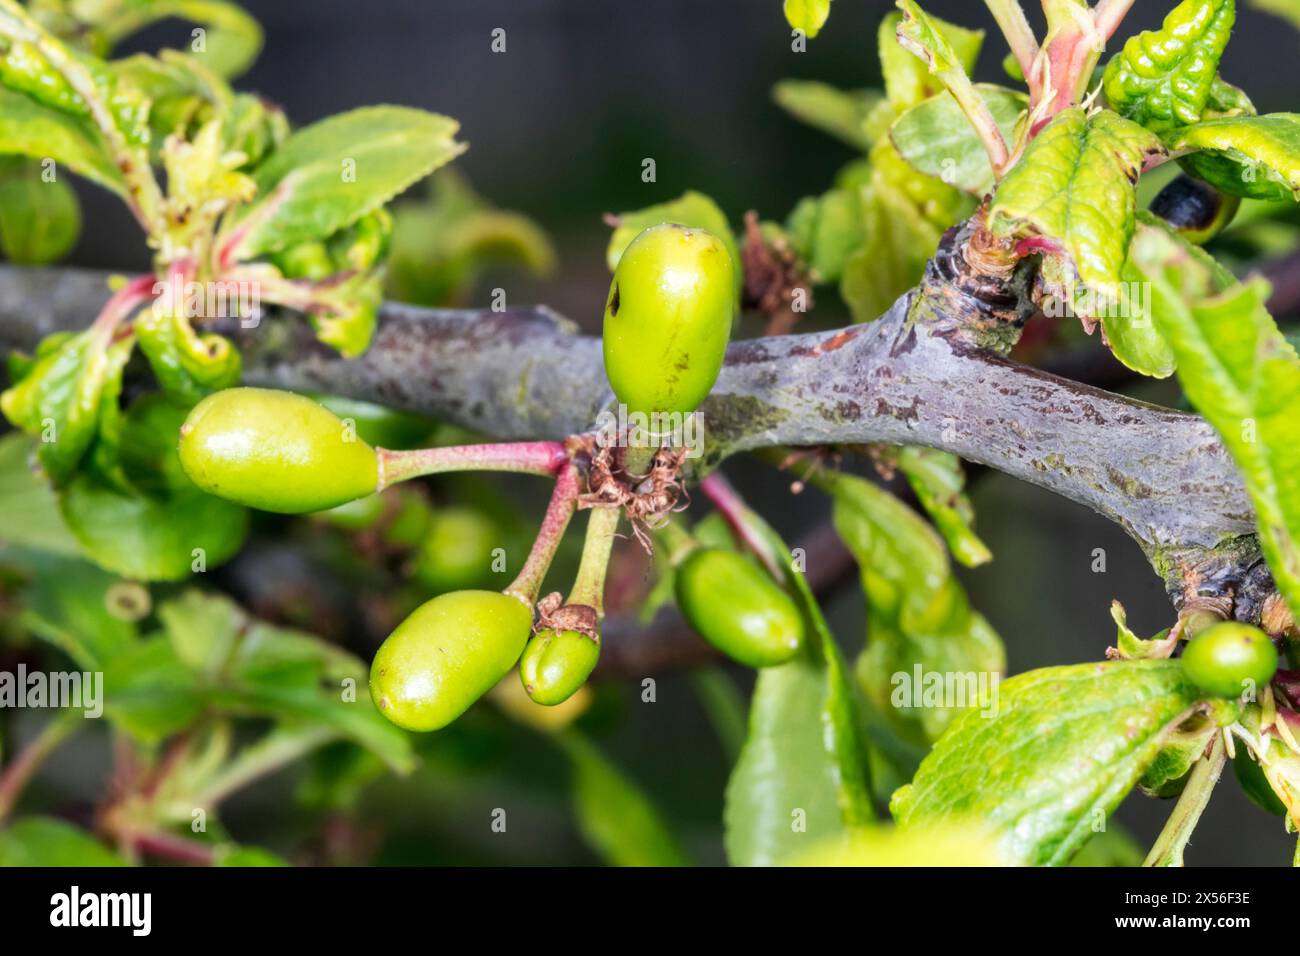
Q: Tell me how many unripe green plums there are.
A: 6